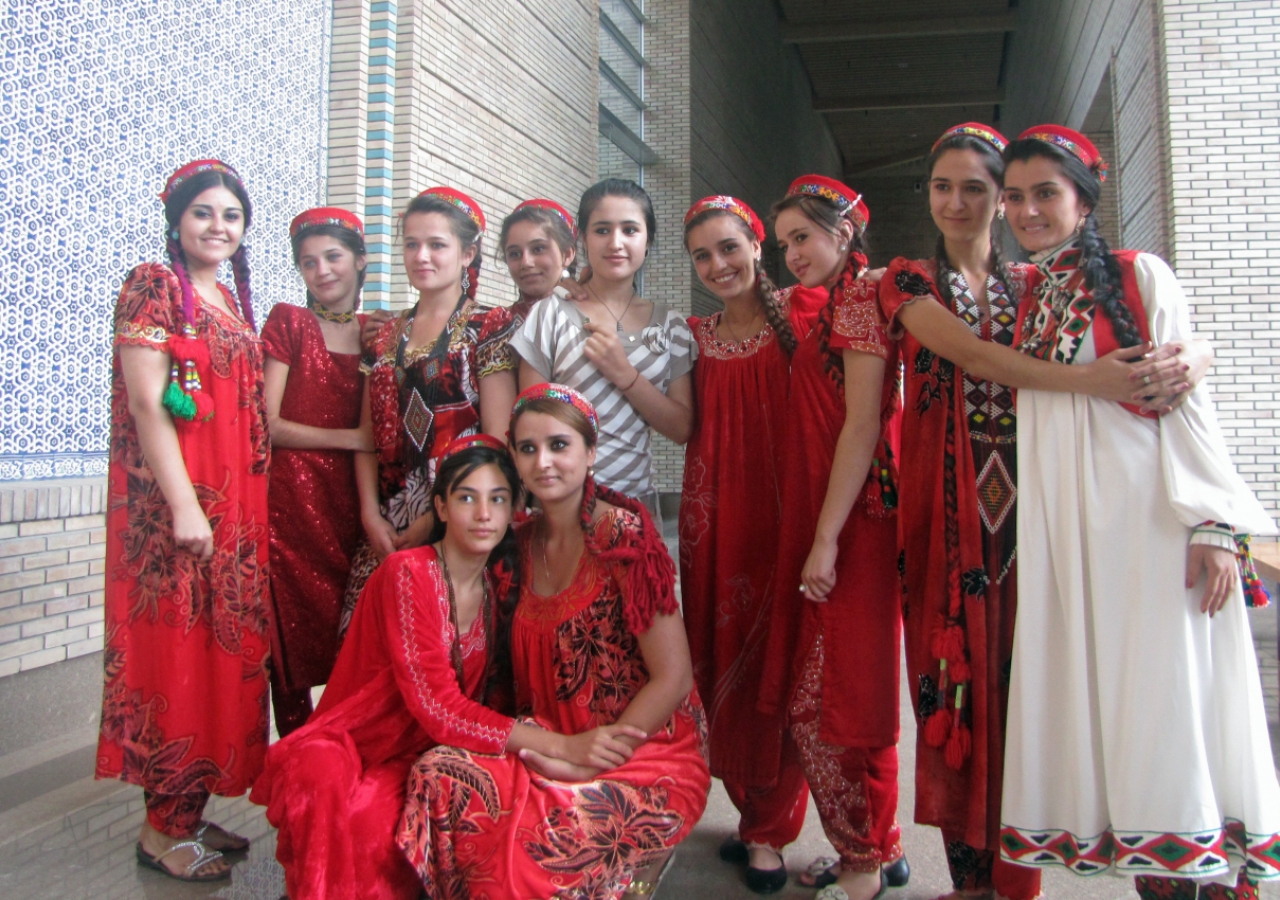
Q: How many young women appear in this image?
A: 11